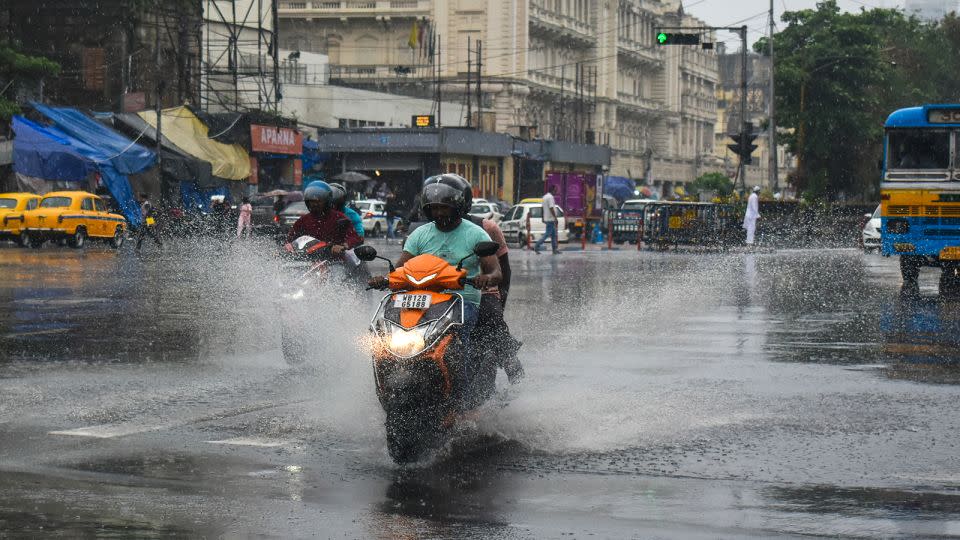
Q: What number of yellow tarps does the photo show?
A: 1